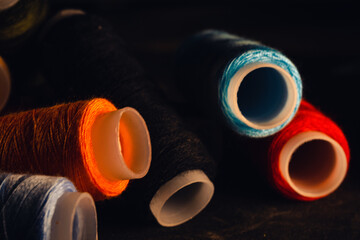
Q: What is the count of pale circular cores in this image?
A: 5